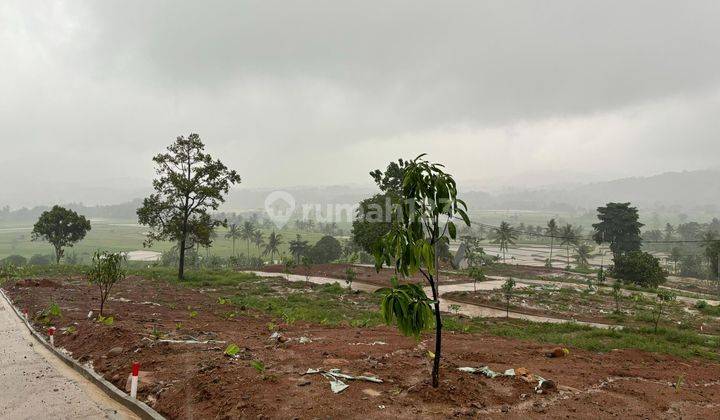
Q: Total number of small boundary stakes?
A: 3